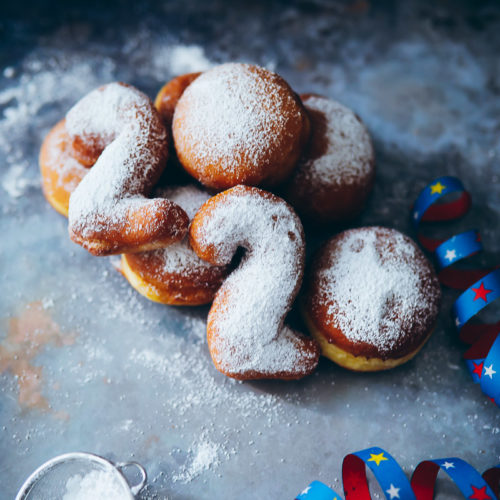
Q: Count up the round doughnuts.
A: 6